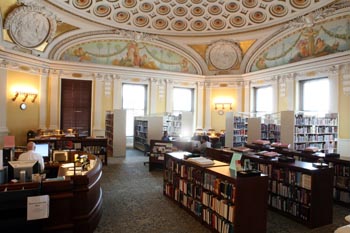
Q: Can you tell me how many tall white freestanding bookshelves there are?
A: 6